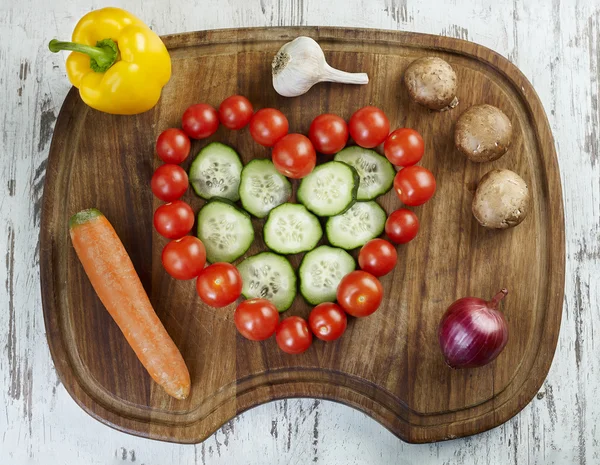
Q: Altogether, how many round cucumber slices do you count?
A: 9